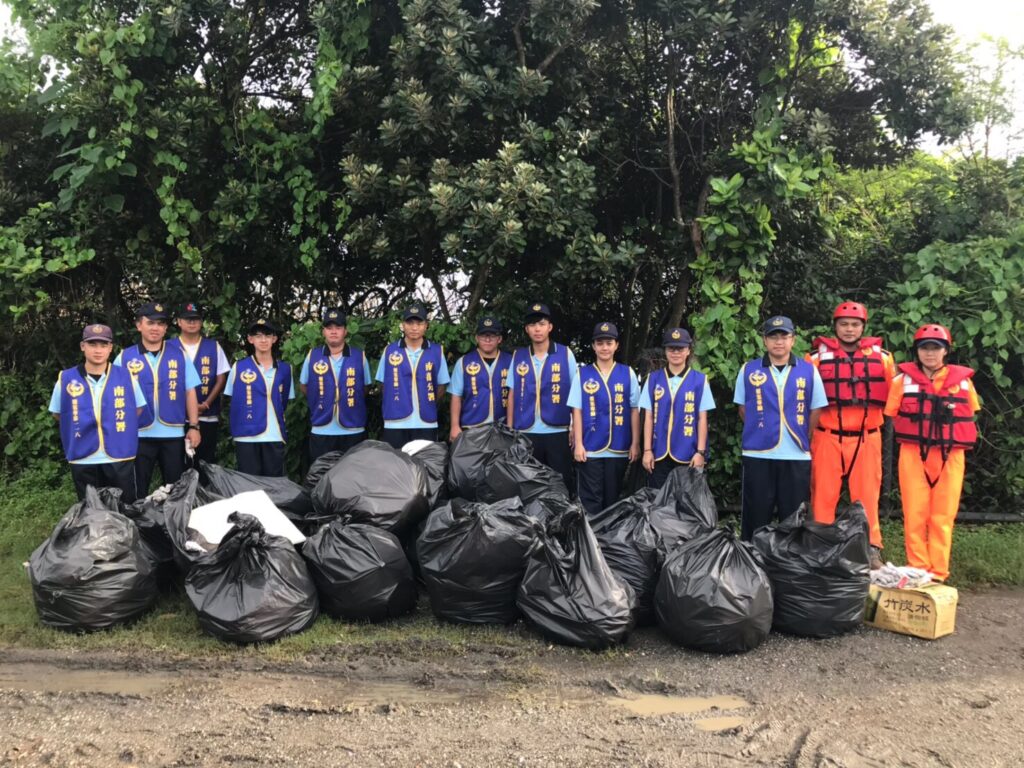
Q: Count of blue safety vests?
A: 11